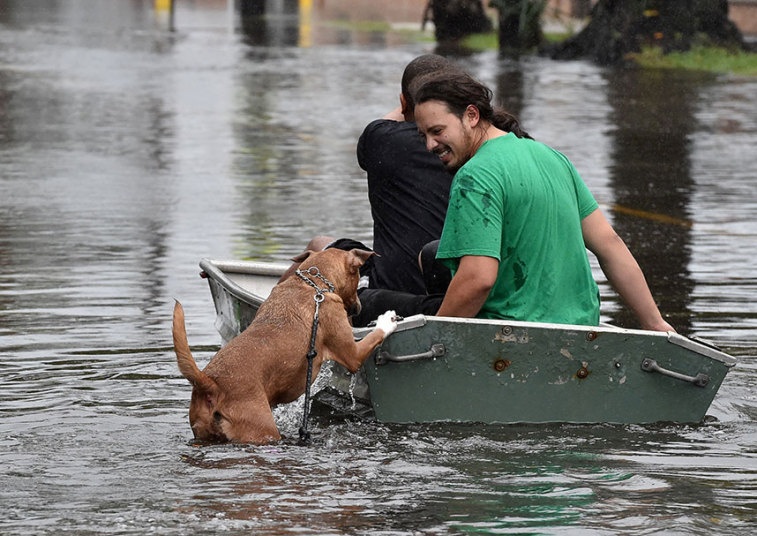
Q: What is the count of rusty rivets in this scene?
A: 3